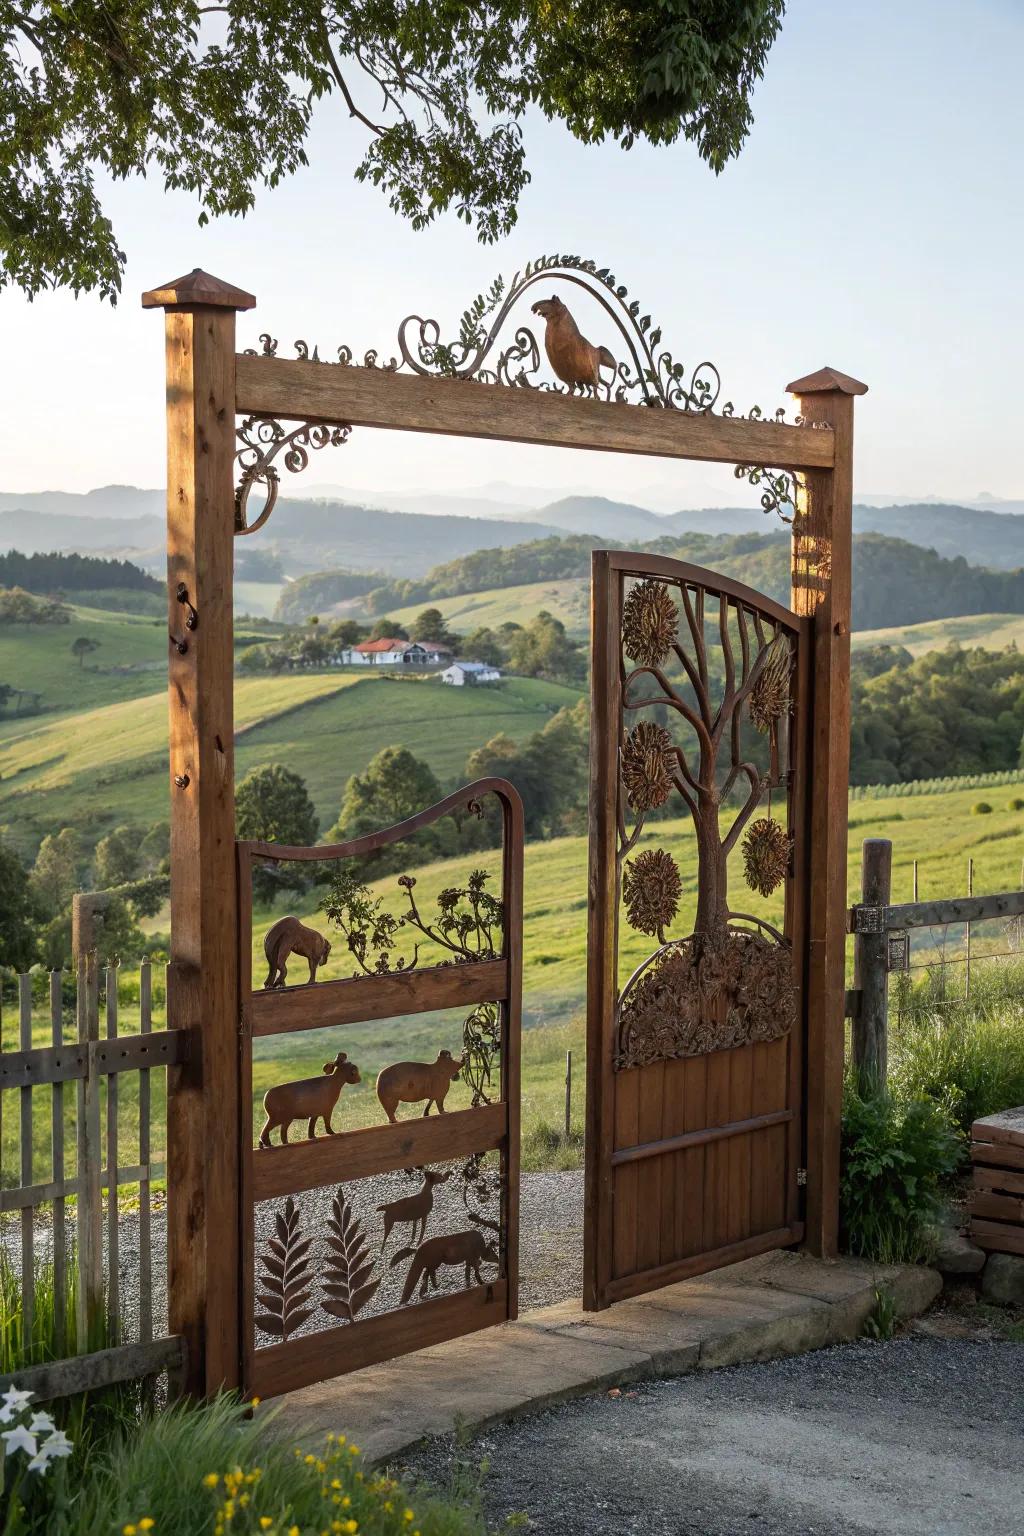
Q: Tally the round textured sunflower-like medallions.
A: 5